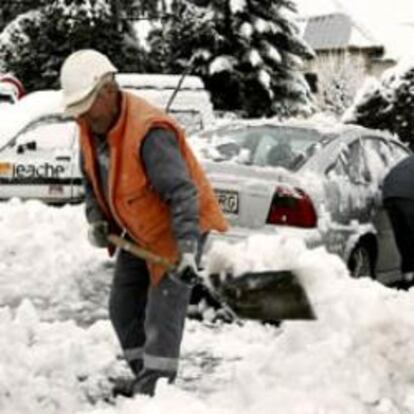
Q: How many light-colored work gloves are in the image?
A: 2